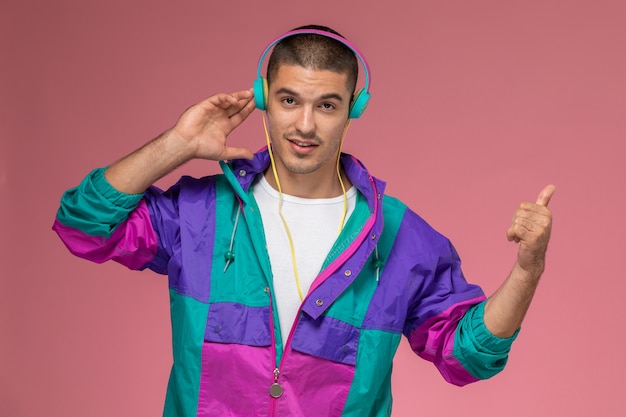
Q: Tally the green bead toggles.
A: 2